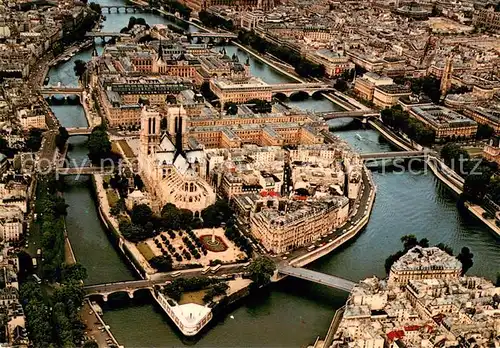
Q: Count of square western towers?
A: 2